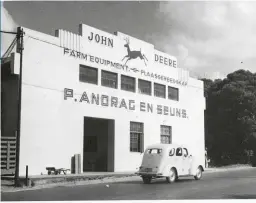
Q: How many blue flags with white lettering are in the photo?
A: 0